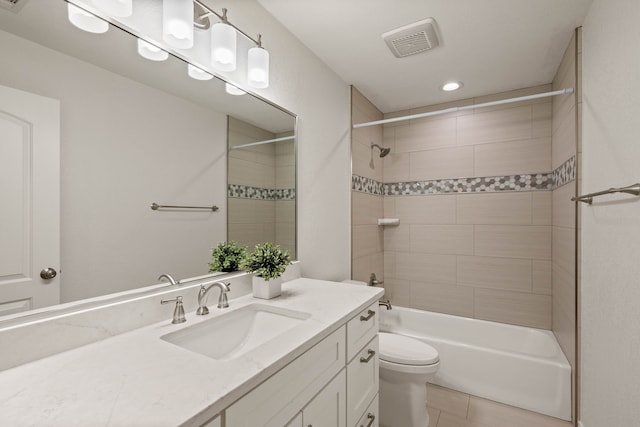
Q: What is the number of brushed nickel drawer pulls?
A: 3